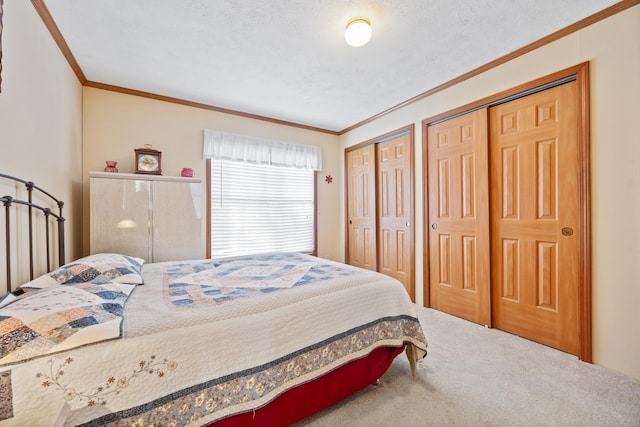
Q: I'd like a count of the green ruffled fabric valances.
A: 0